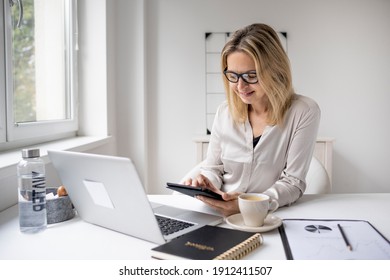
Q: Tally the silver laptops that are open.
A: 1